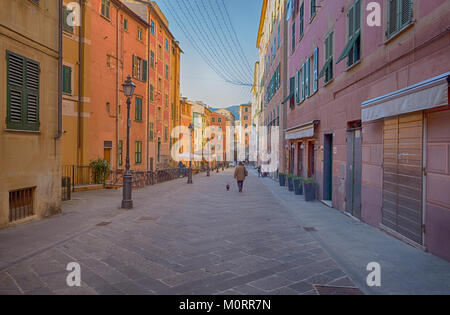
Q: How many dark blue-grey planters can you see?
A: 4